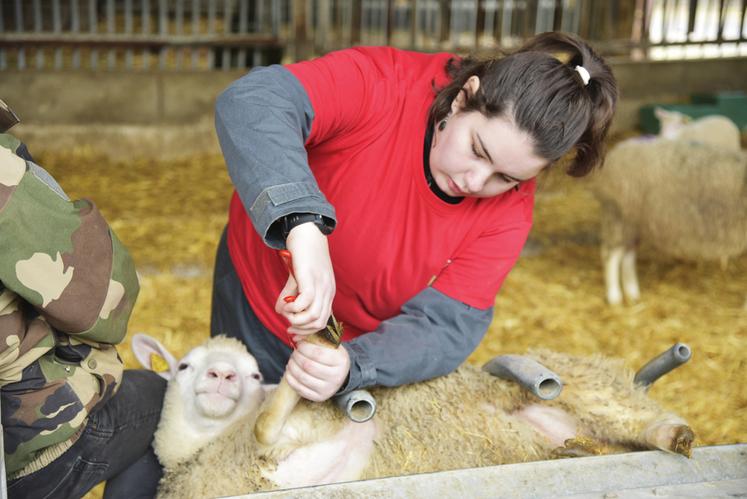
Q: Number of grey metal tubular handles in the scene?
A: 3